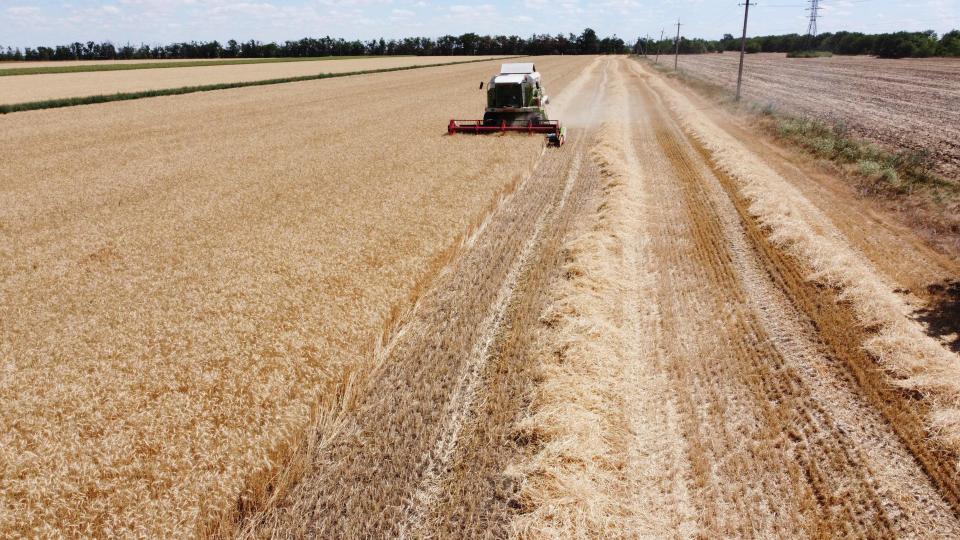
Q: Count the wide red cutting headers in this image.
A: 1